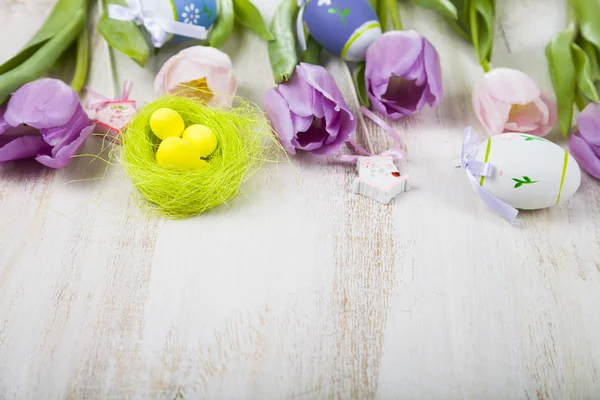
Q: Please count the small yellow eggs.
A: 3